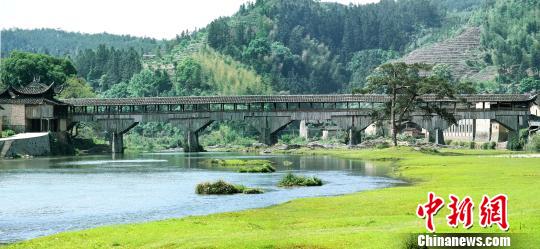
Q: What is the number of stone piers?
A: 5